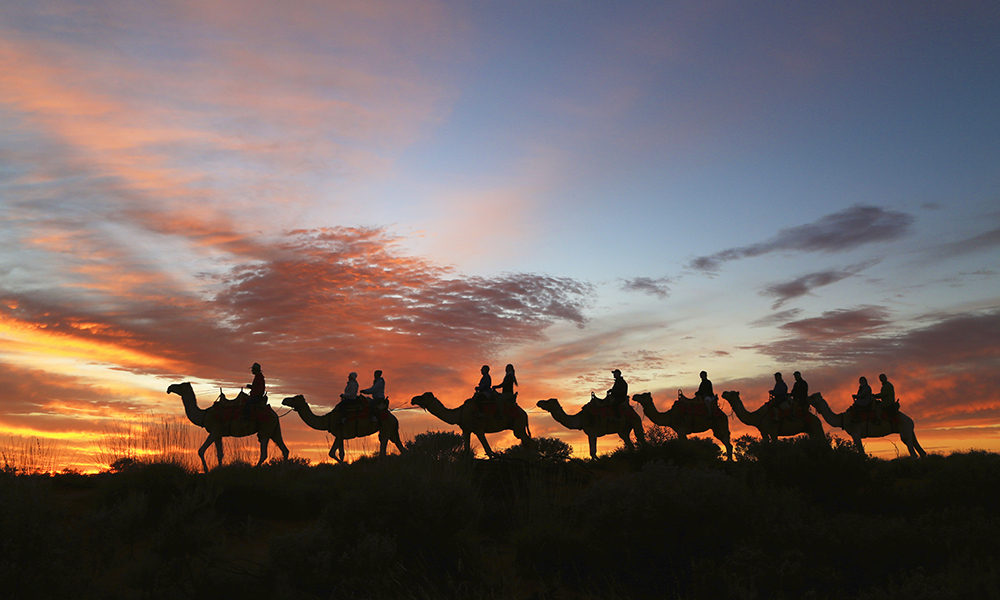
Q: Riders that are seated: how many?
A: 11